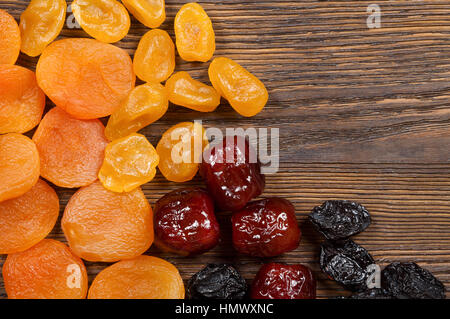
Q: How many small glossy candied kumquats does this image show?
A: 10